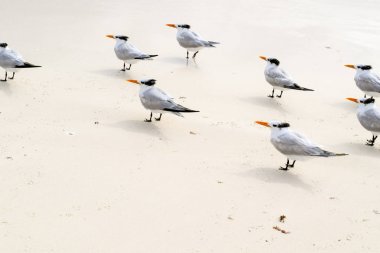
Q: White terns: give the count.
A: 8